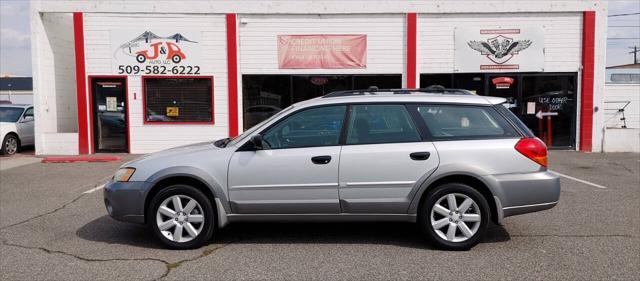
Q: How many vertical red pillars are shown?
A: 4